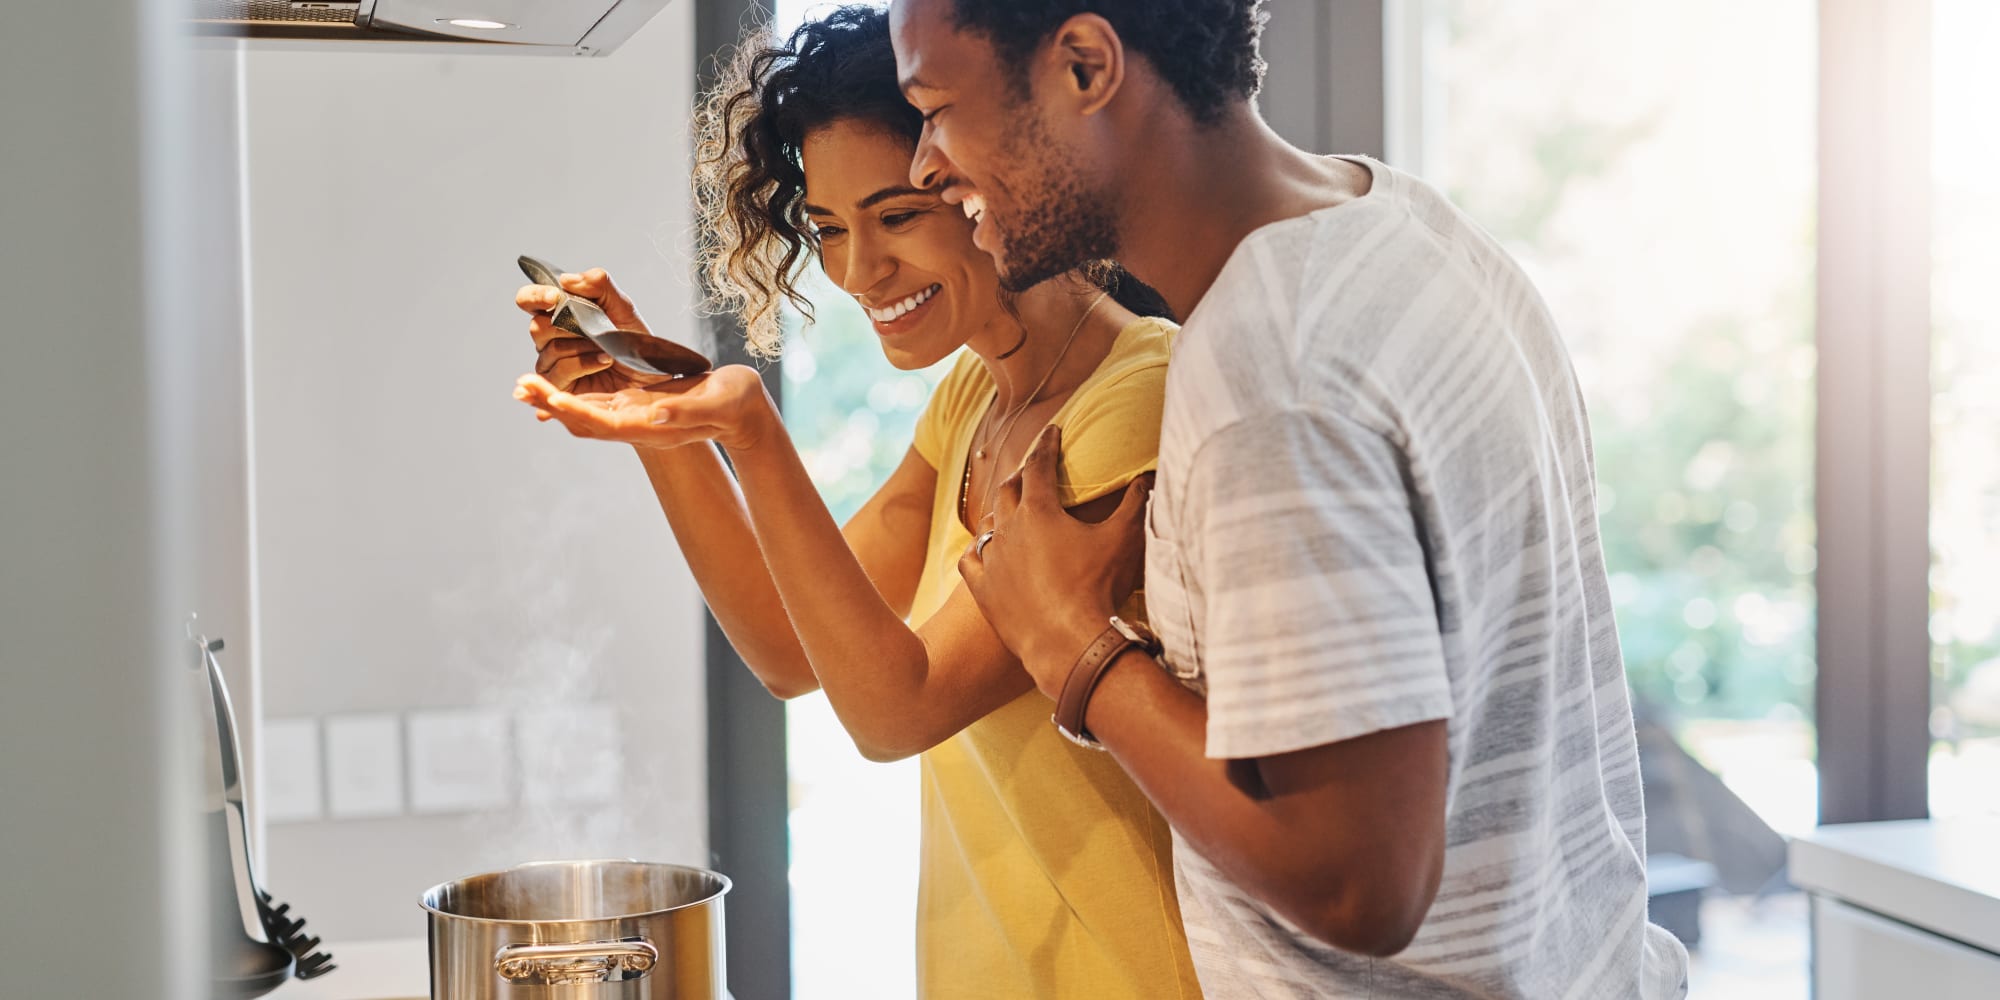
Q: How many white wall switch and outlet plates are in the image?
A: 4